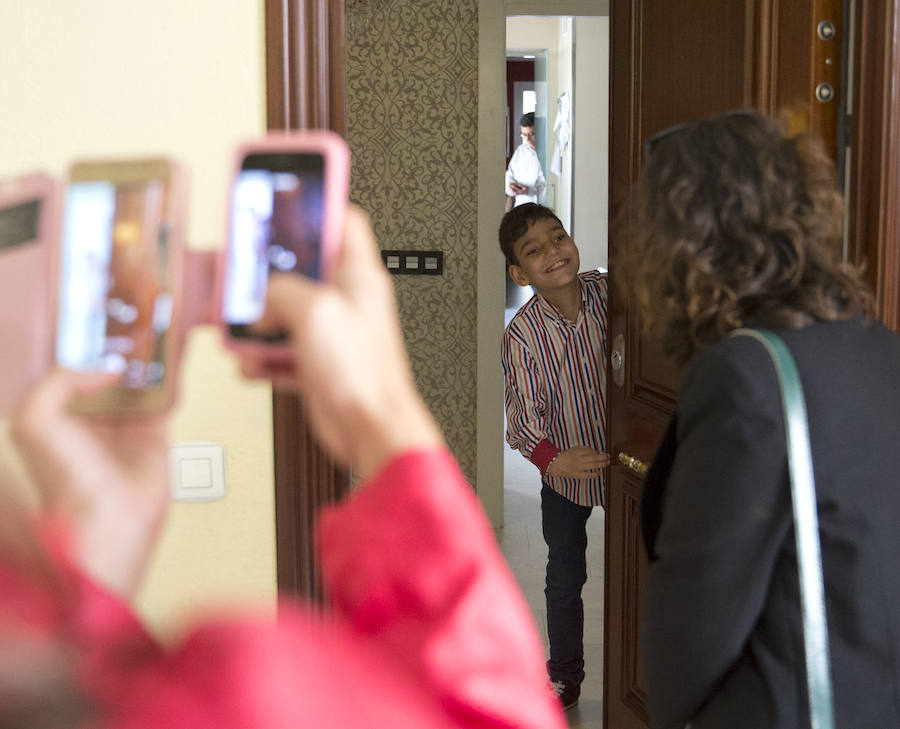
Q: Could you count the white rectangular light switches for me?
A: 1